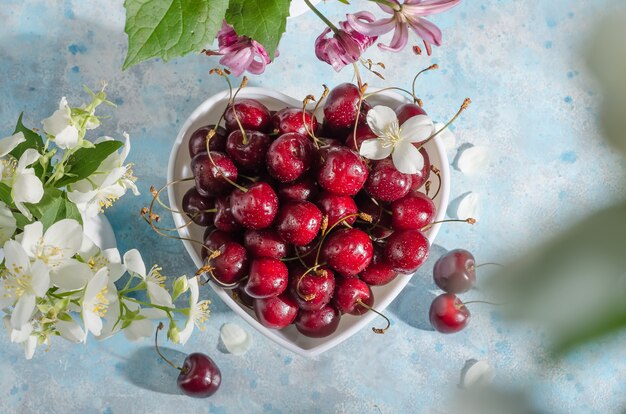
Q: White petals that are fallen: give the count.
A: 5